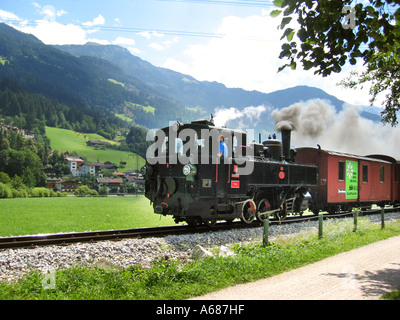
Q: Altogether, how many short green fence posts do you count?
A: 4